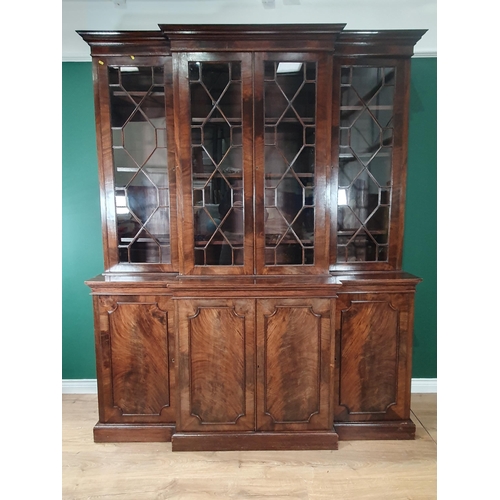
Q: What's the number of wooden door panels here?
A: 4